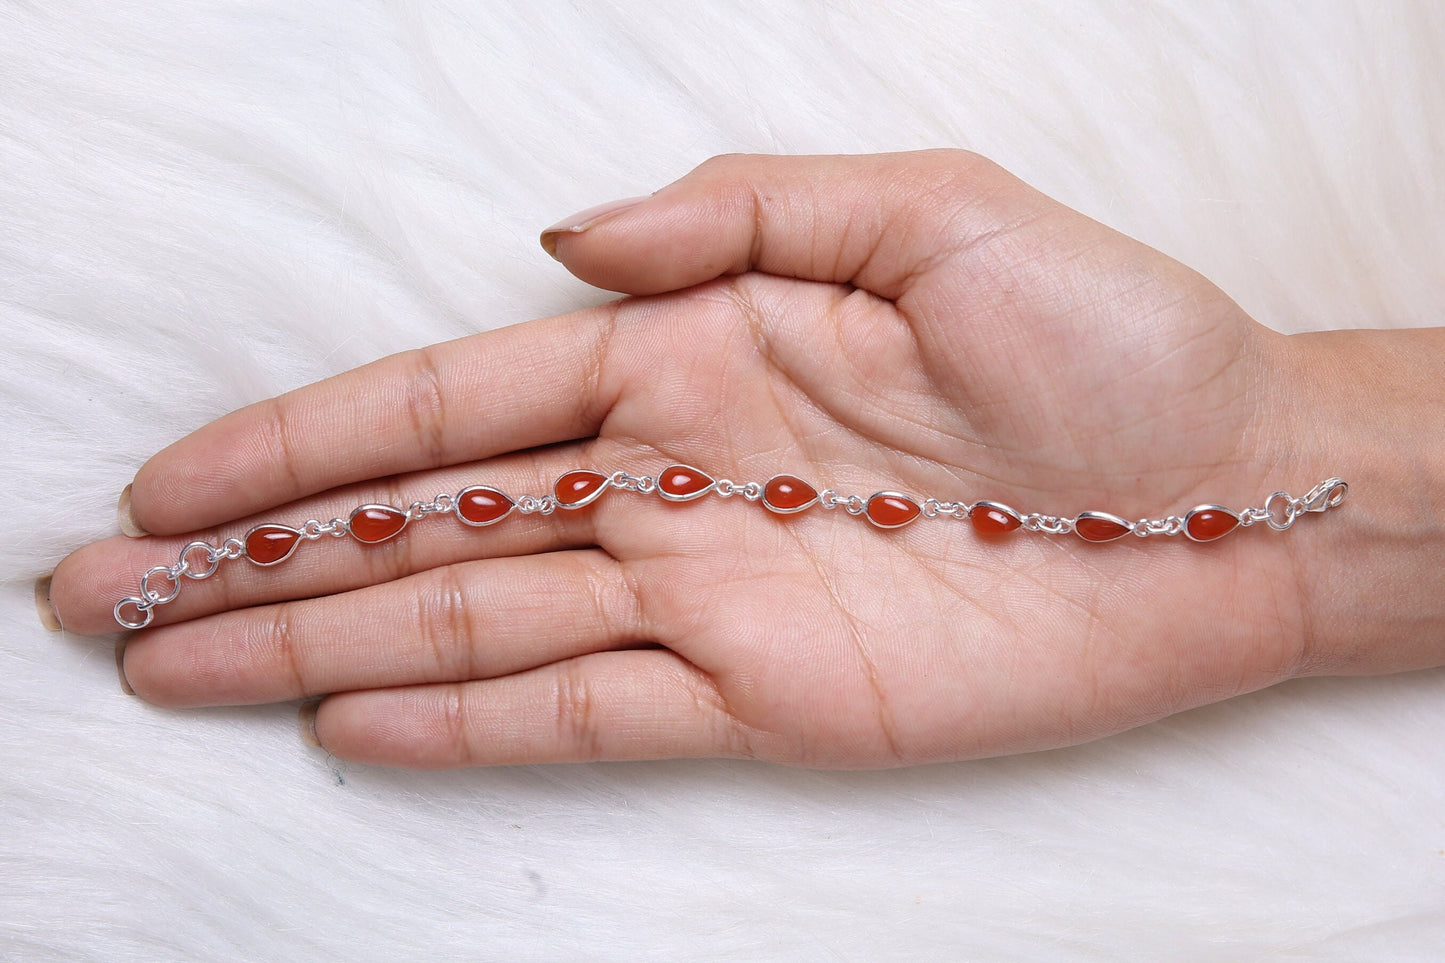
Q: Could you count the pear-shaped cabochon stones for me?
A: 10